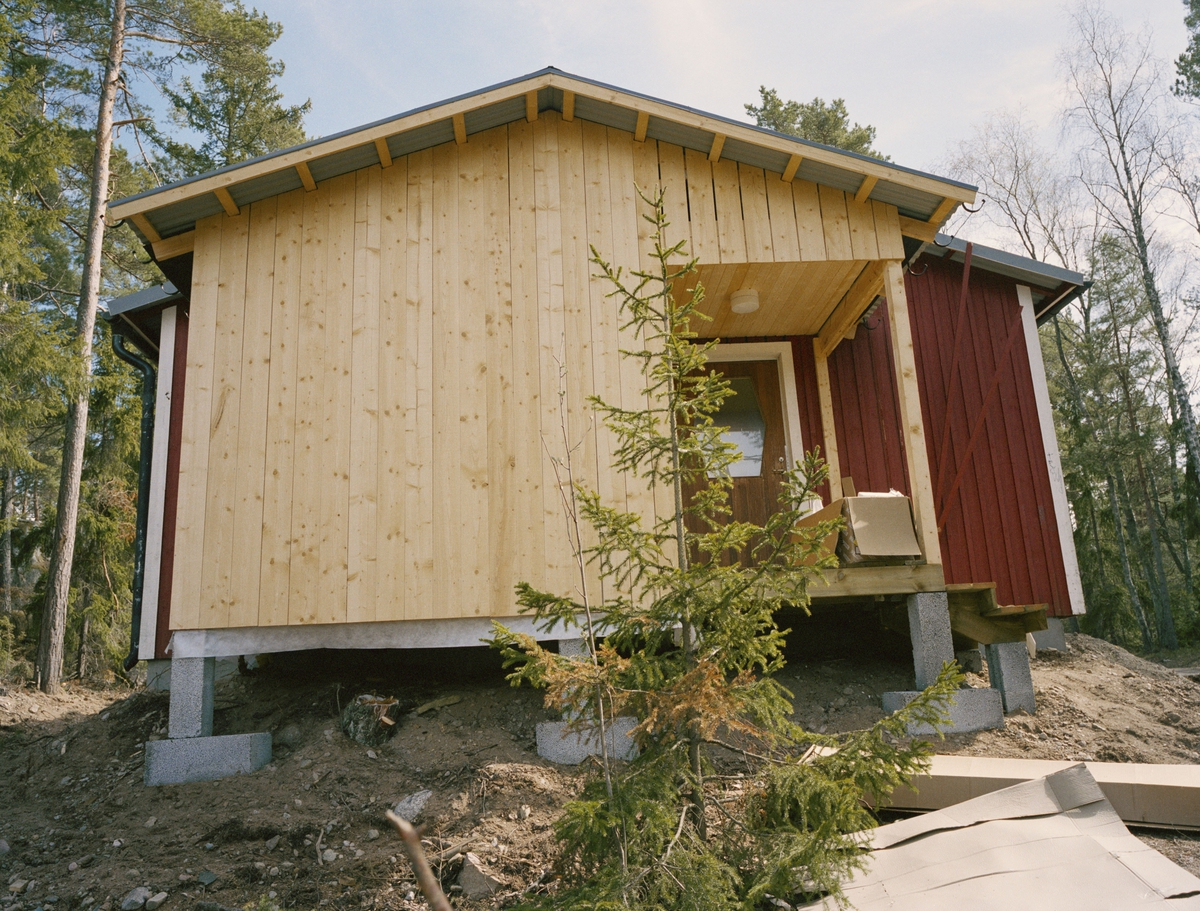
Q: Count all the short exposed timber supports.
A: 12